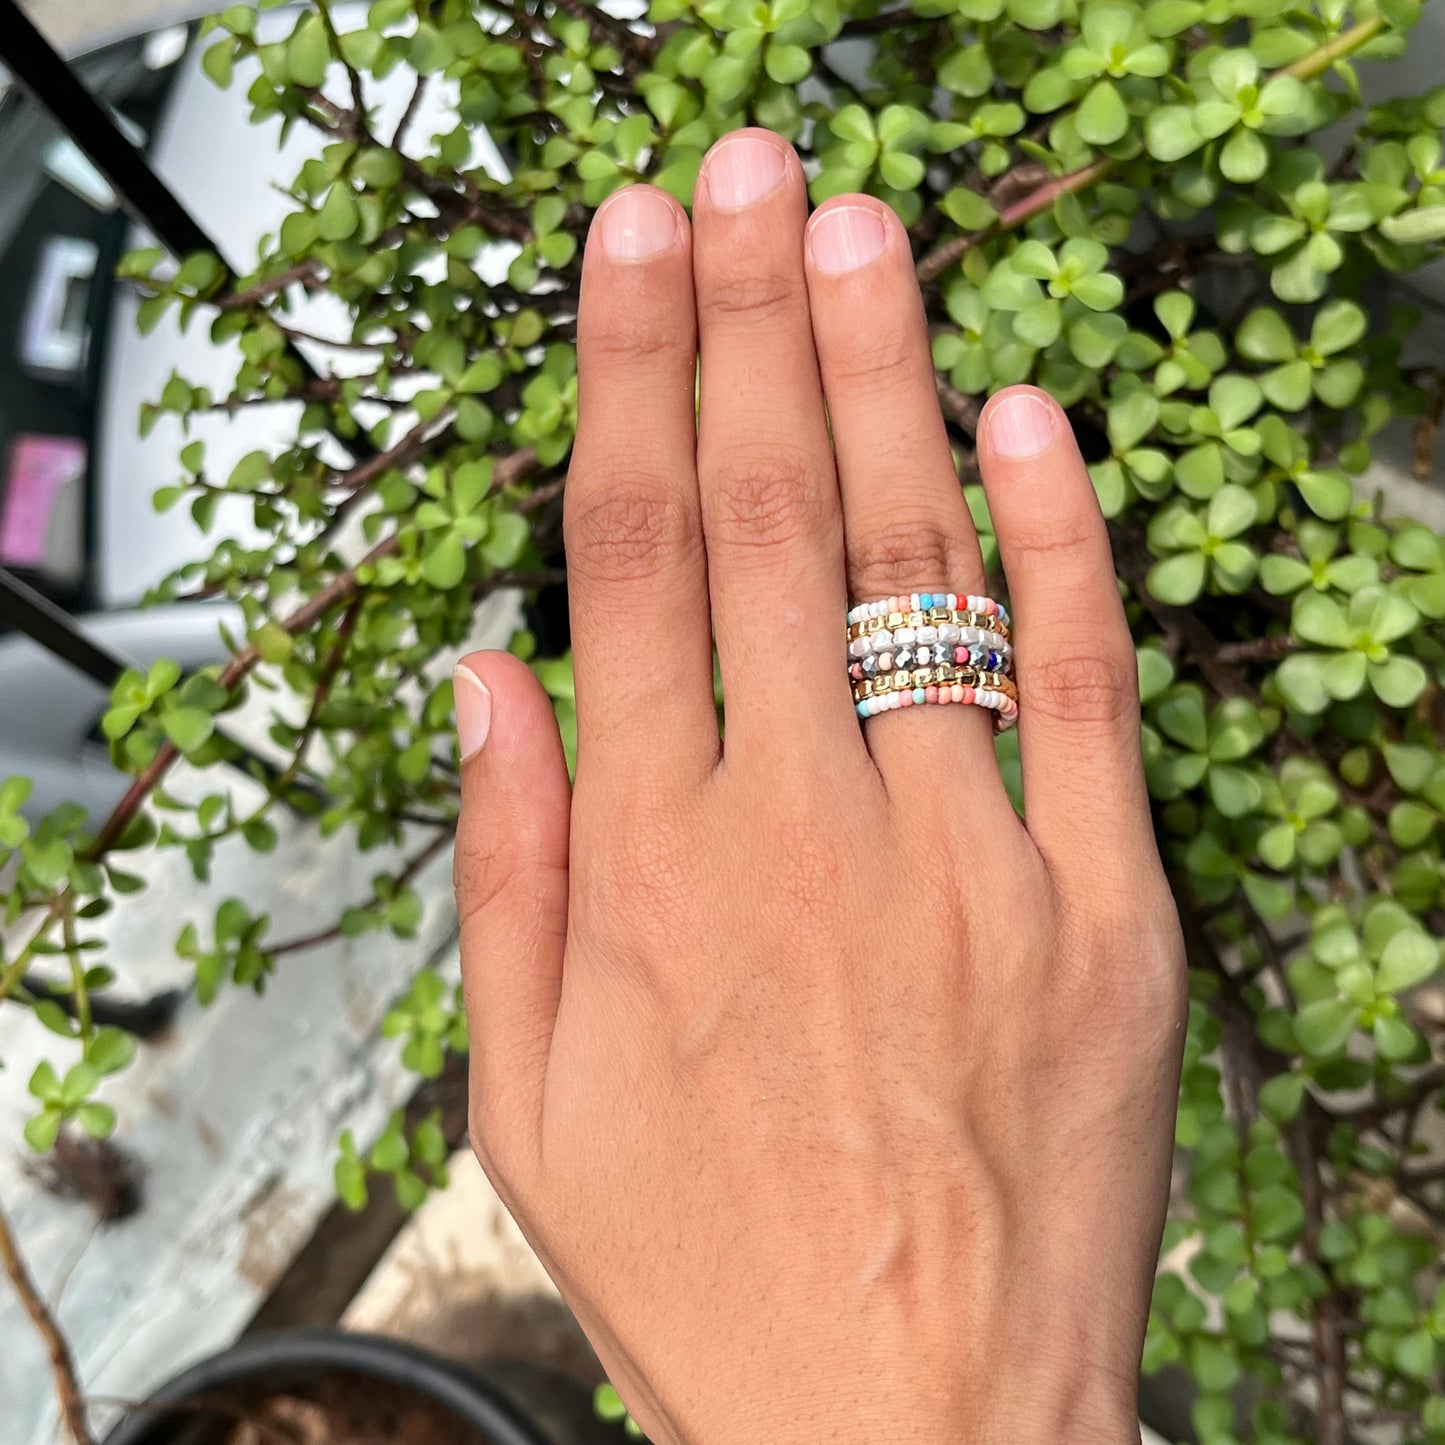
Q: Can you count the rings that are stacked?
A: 6